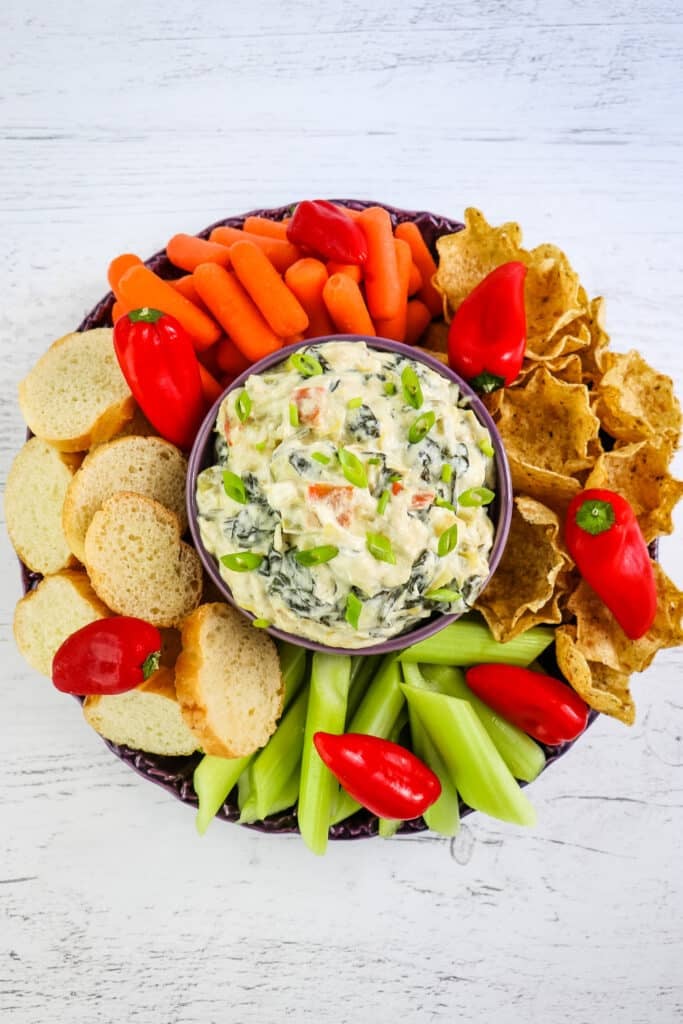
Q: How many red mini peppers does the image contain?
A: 7